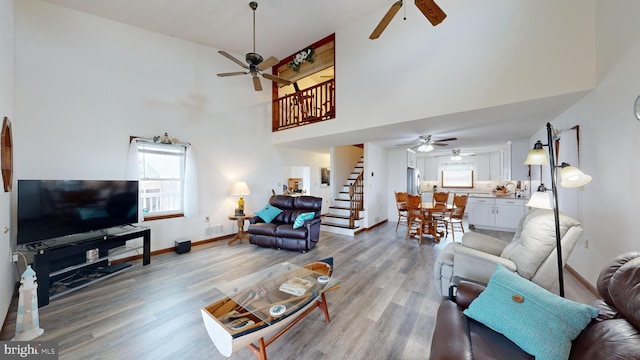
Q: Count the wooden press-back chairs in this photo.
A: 4